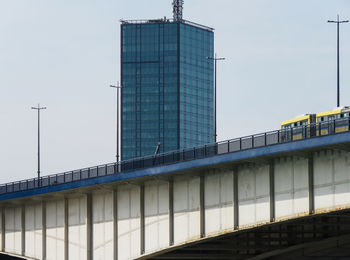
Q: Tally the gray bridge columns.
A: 12